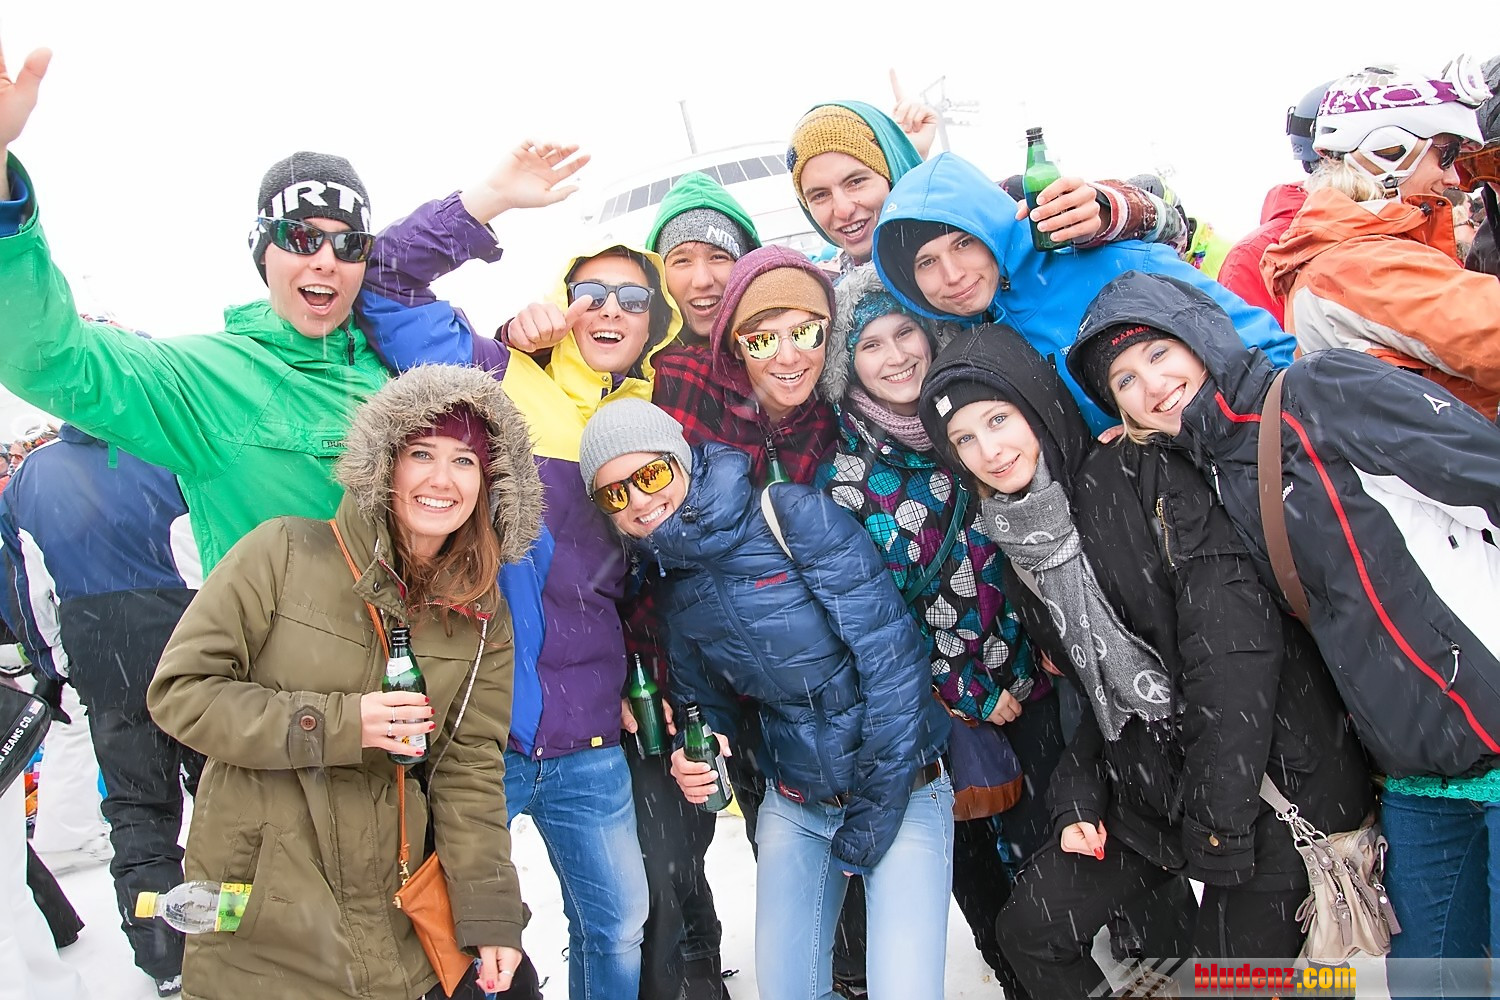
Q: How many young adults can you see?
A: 11